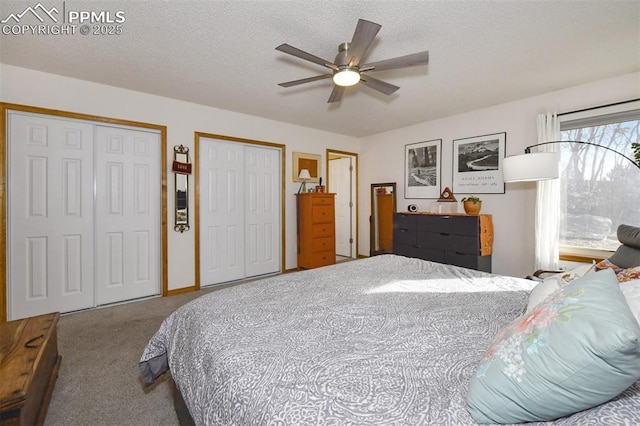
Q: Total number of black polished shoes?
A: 0